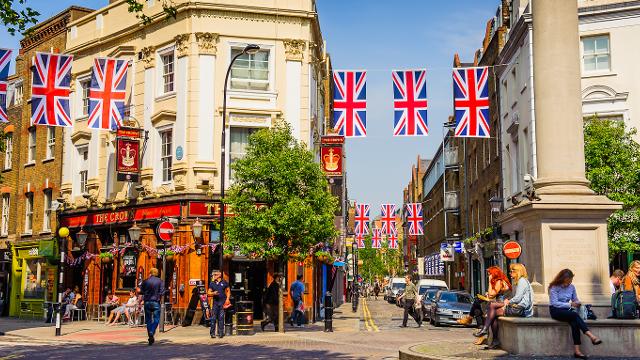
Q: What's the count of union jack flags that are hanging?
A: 12